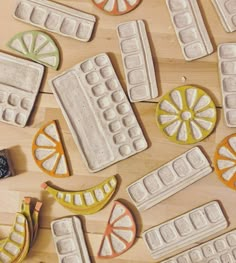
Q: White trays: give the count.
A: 11